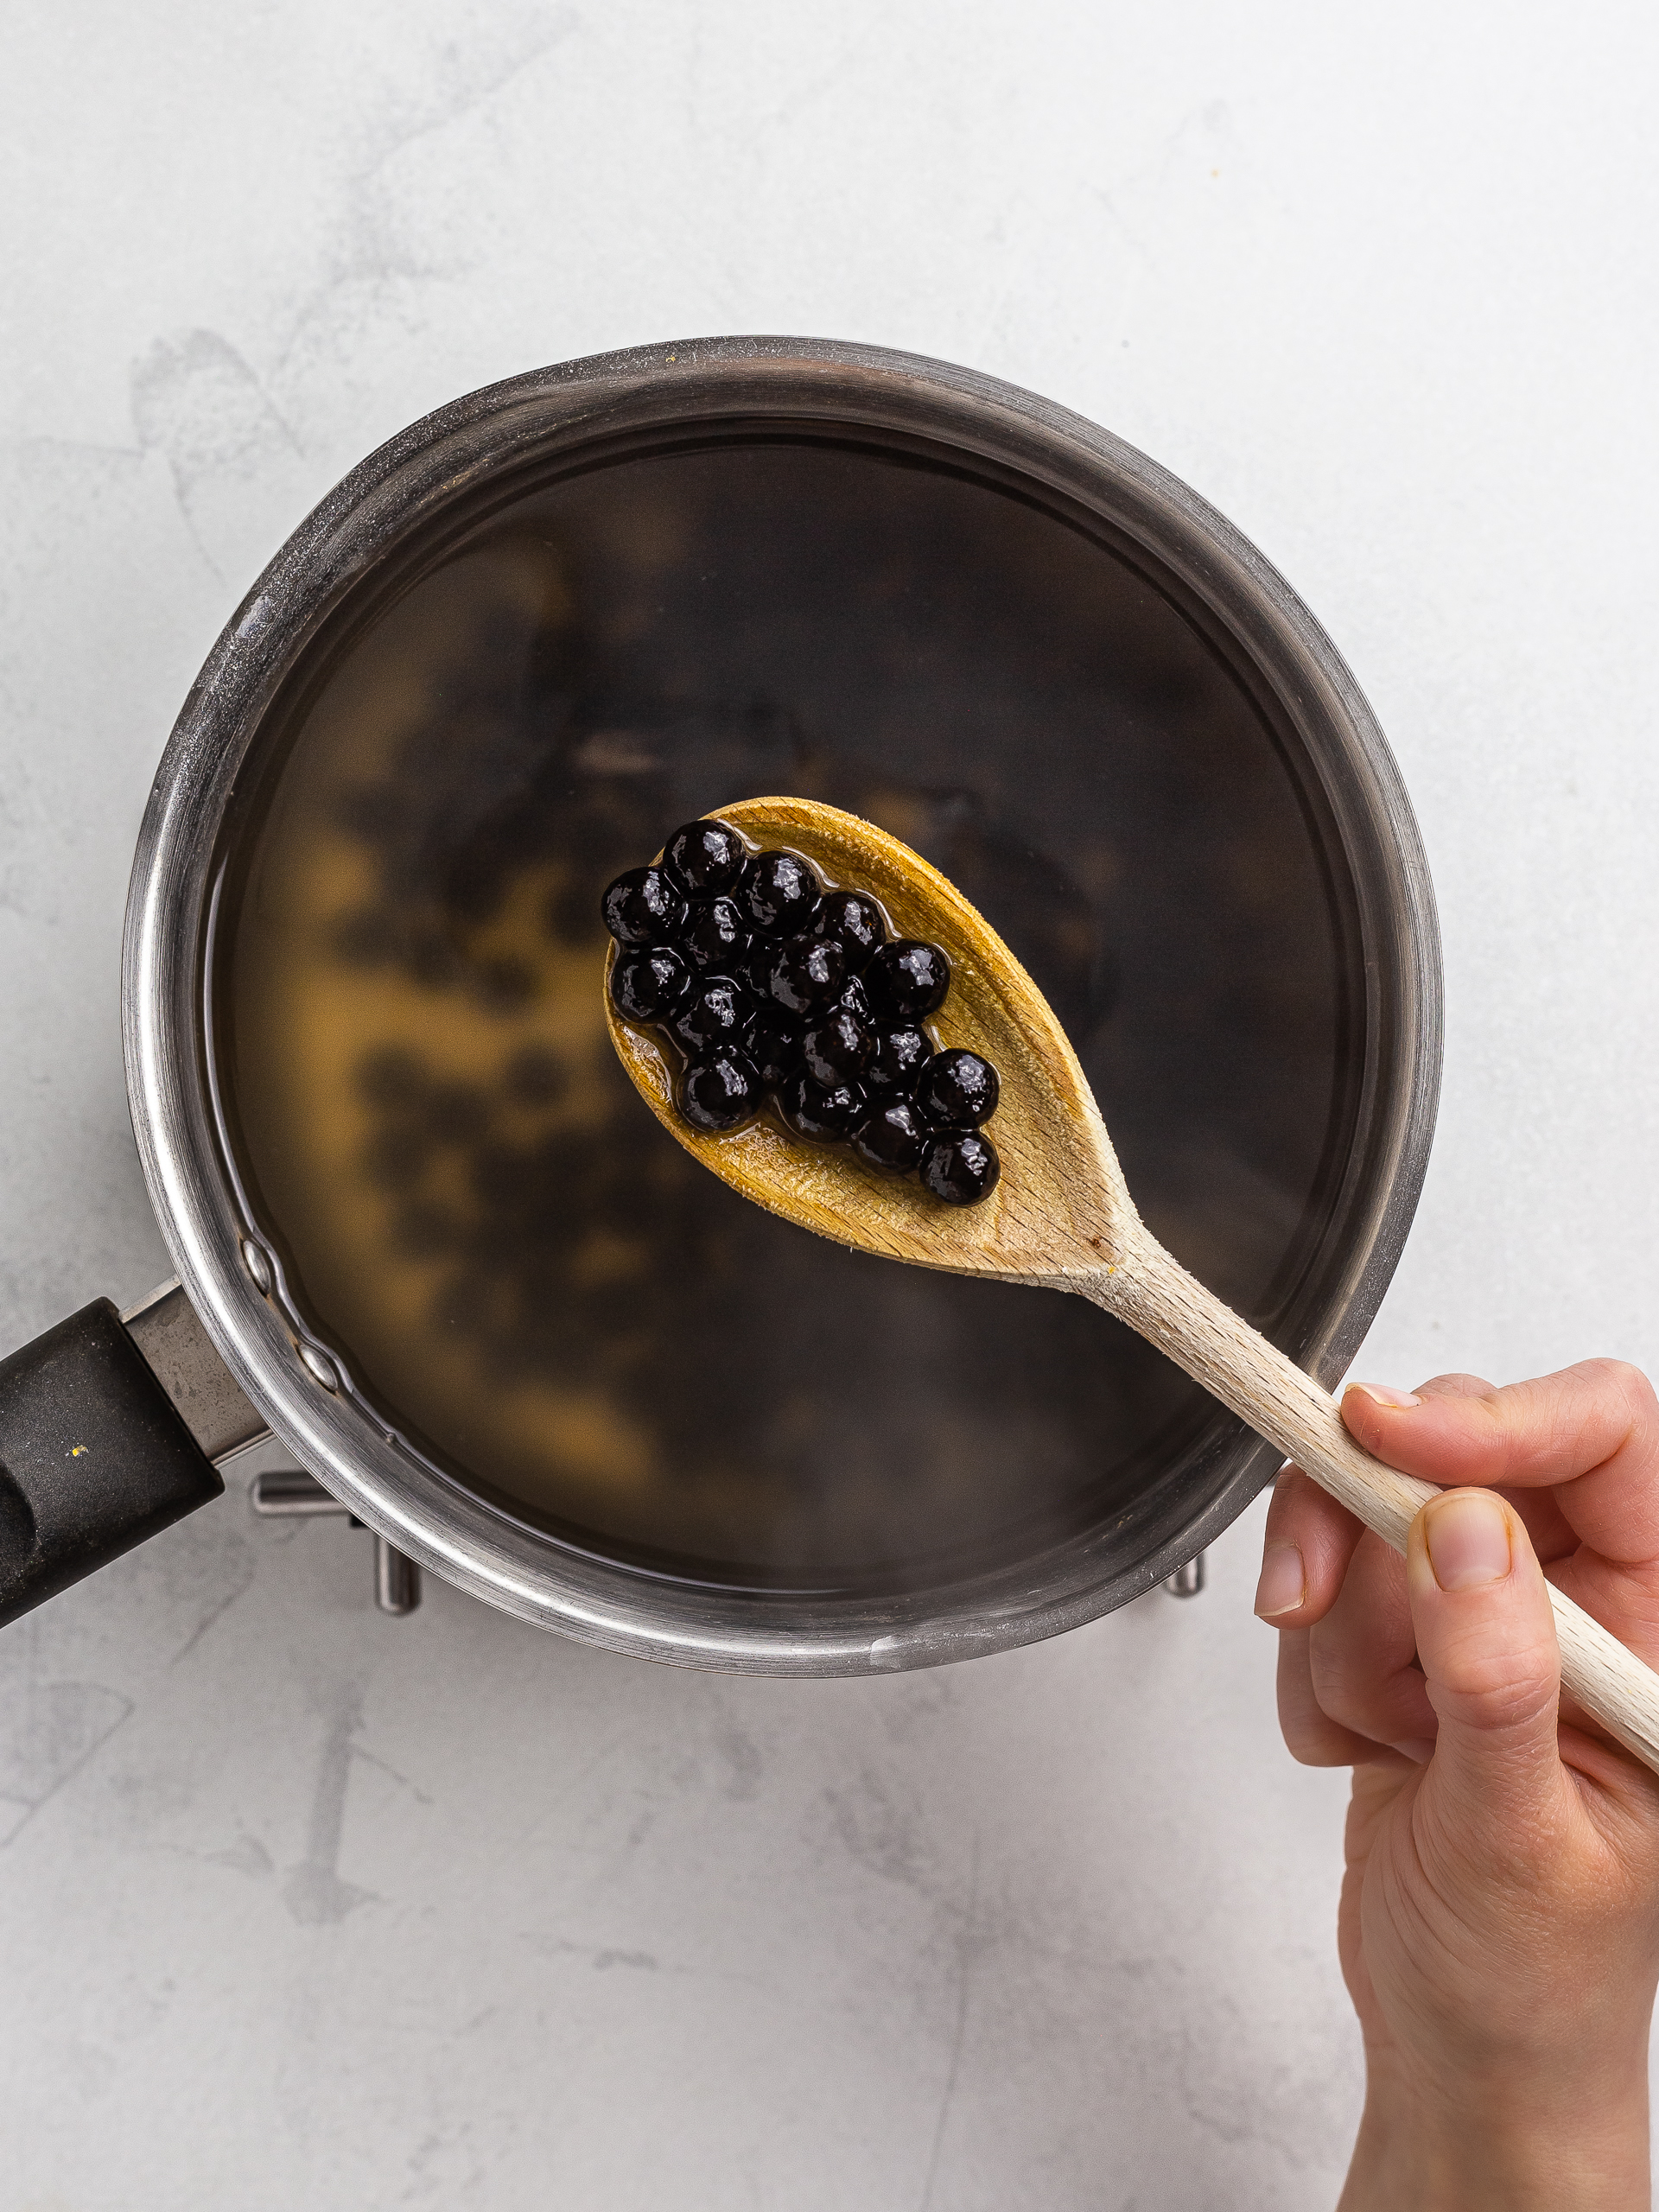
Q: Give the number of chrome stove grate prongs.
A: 3